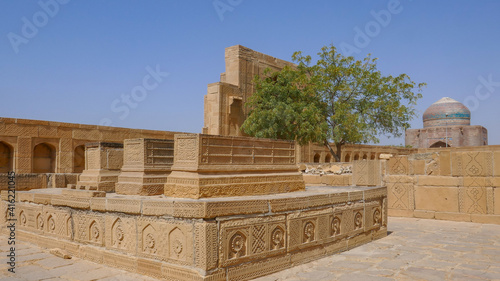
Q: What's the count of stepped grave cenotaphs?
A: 3